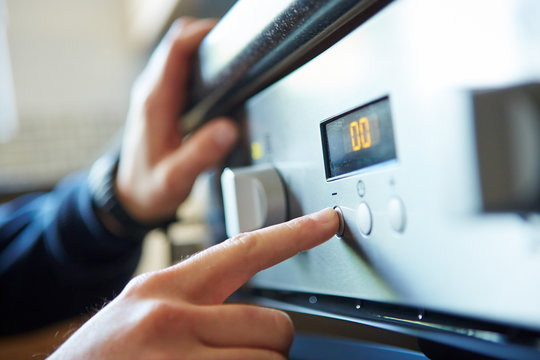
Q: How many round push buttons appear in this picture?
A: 3